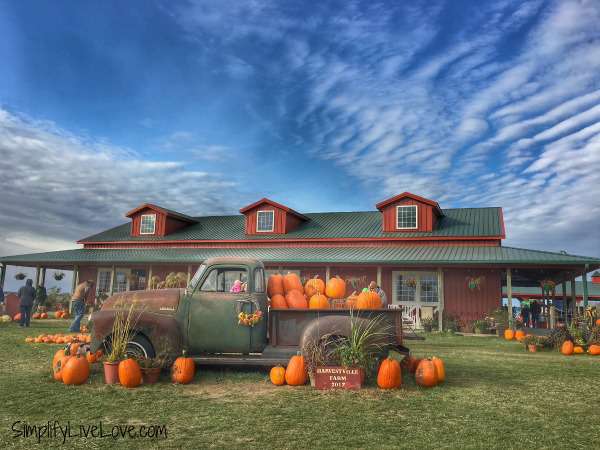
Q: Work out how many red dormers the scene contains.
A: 3